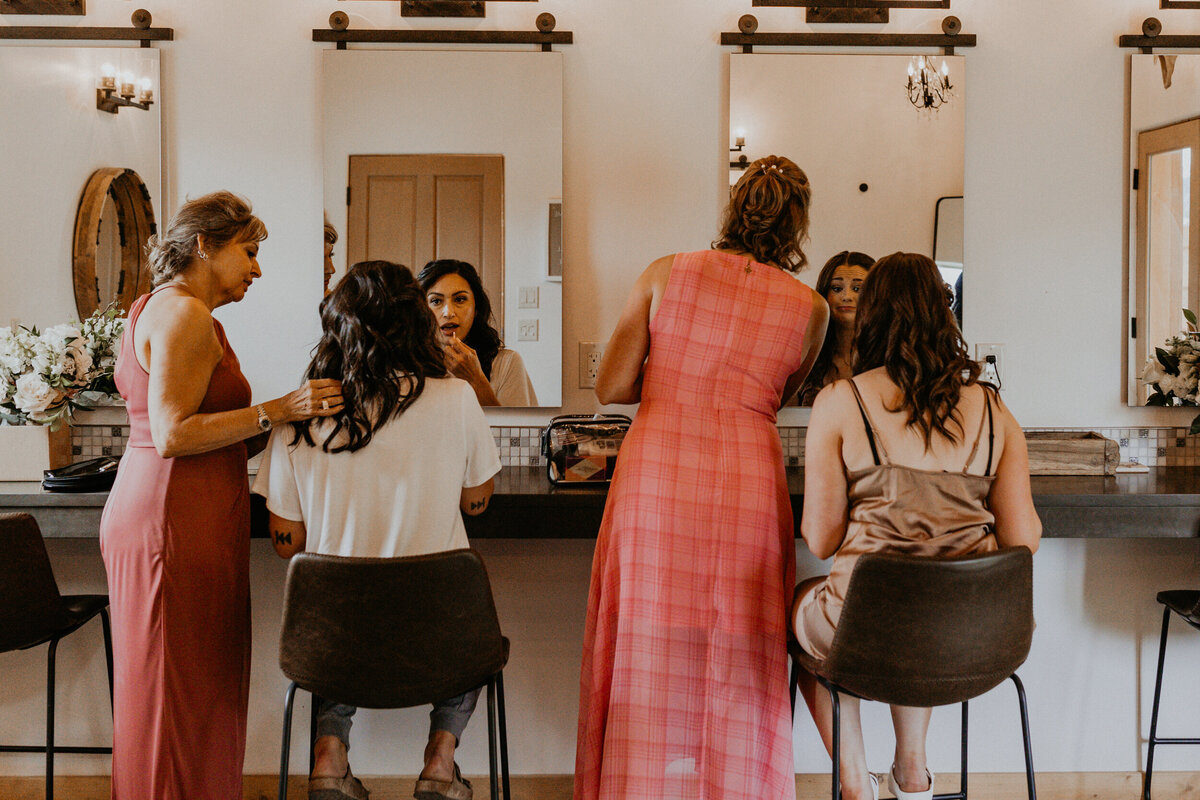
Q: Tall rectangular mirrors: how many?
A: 4